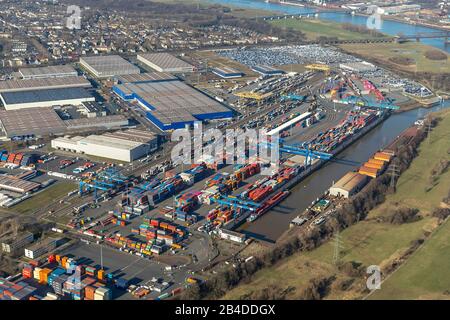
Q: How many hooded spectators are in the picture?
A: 0